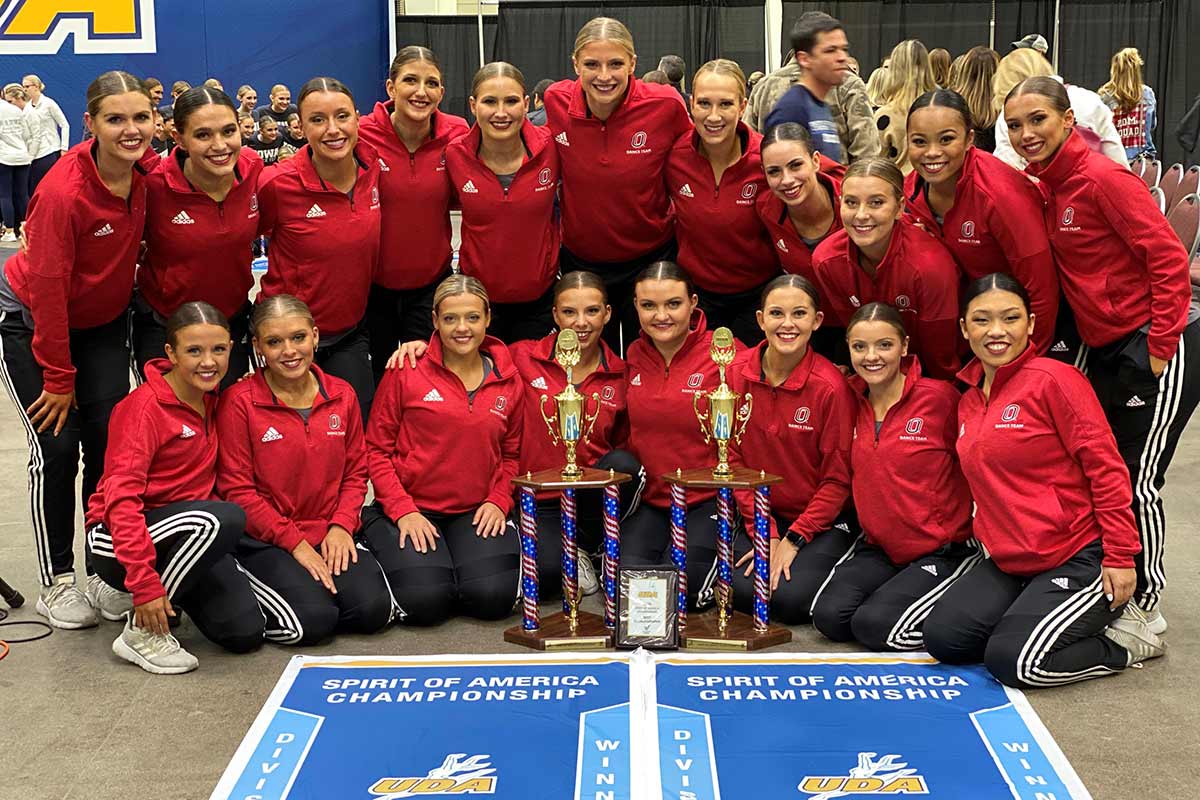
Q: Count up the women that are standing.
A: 11